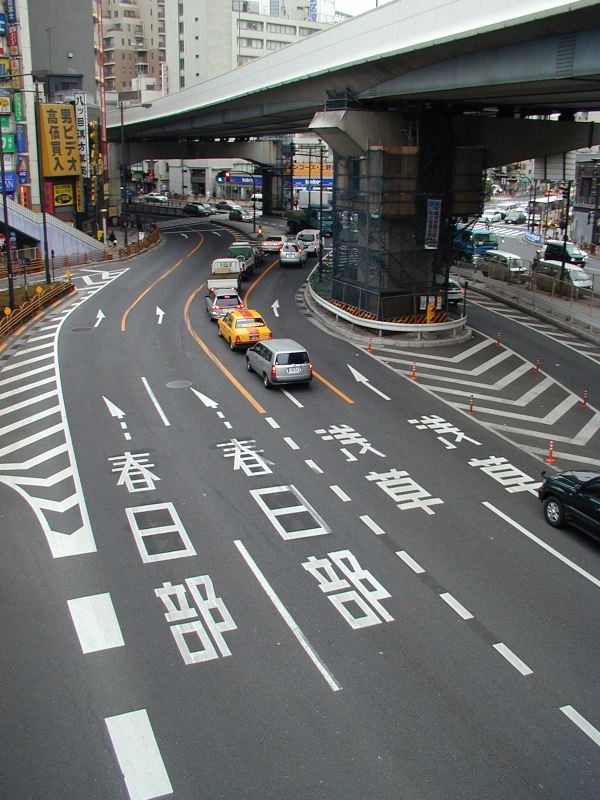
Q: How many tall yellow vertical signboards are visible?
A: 1